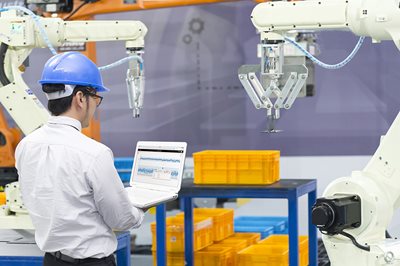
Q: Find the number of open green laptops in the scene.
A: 0